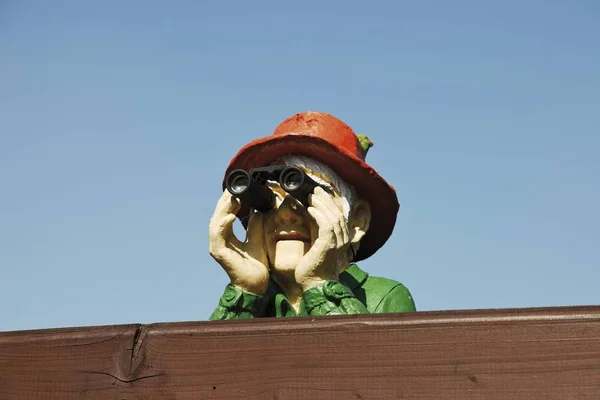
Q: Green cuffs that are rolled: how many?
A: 2